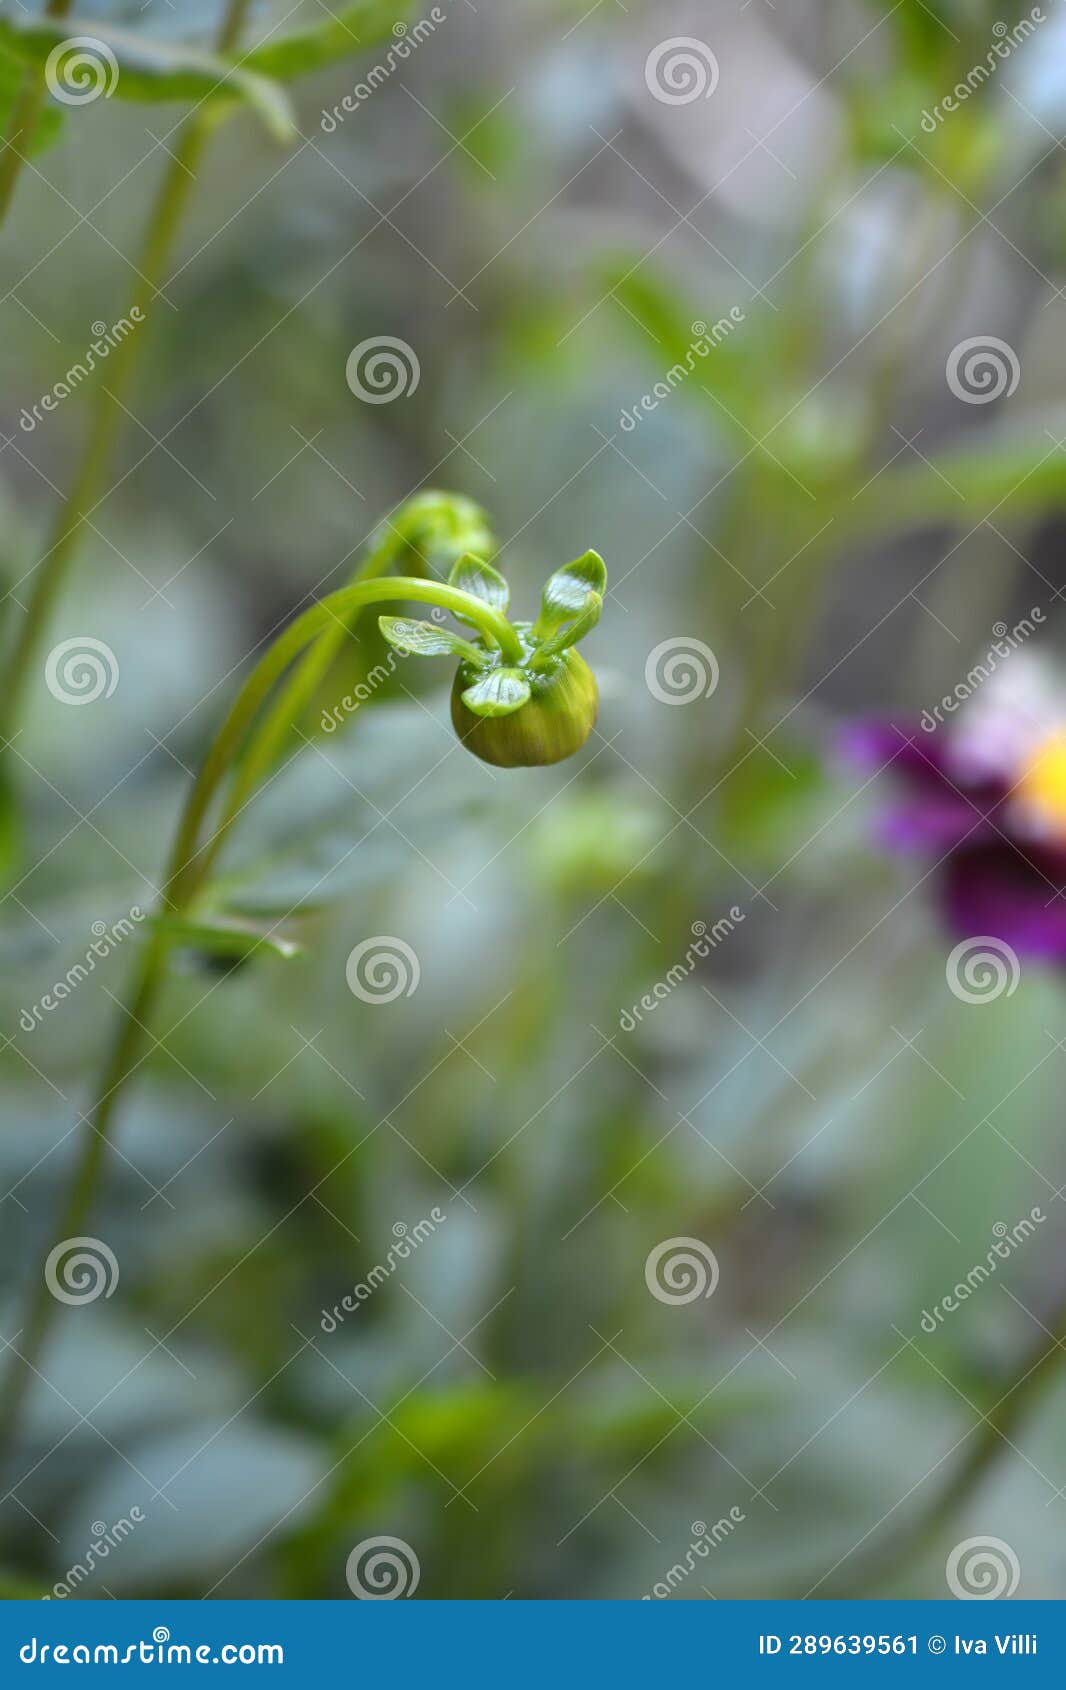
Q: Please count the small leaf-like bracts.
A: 5